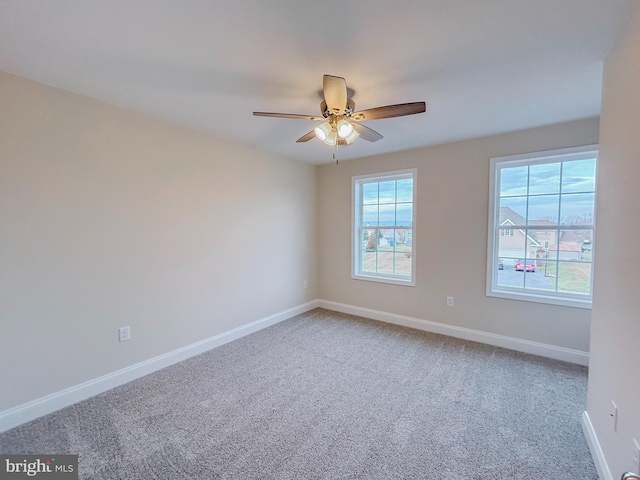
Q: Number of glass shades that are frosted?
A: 4